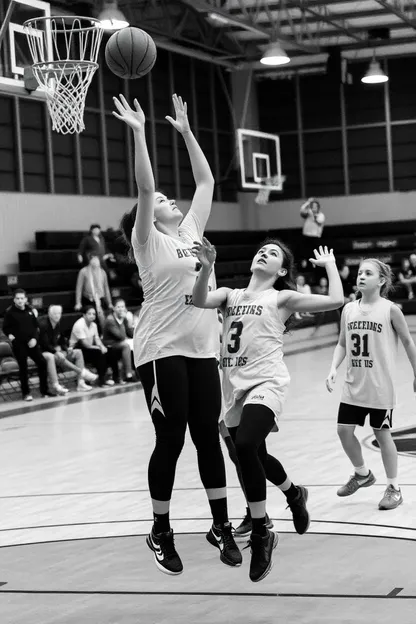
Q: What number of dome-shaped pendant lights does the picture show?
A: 3